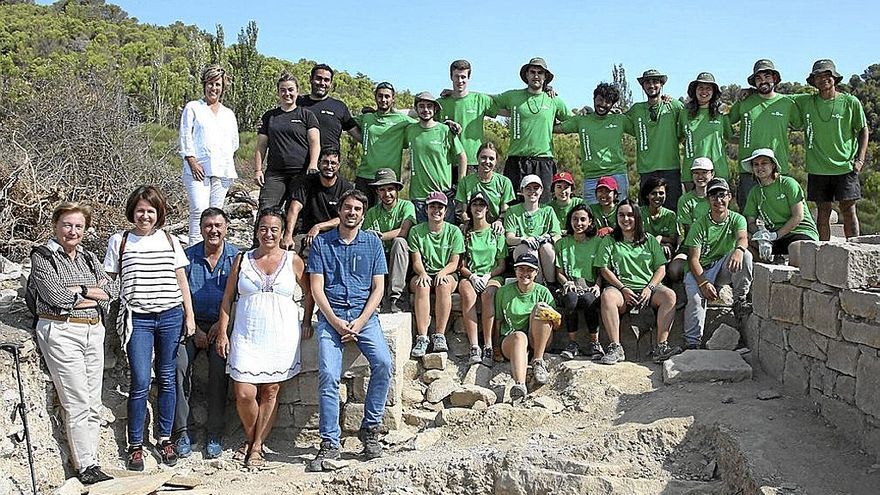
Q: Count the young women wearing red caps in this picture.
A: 2